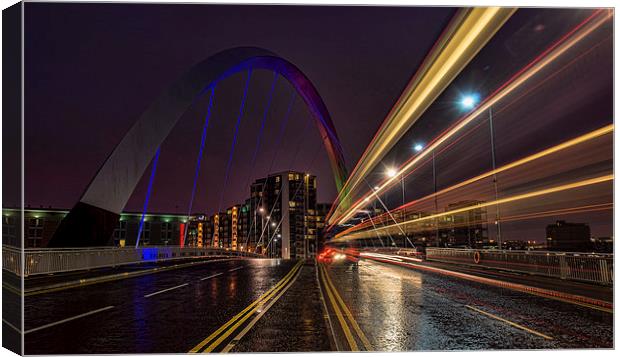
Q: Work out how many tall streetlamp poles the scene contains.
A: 3